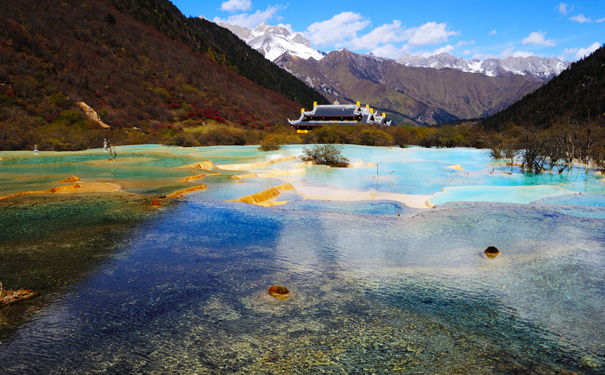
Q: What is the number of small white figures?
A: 2